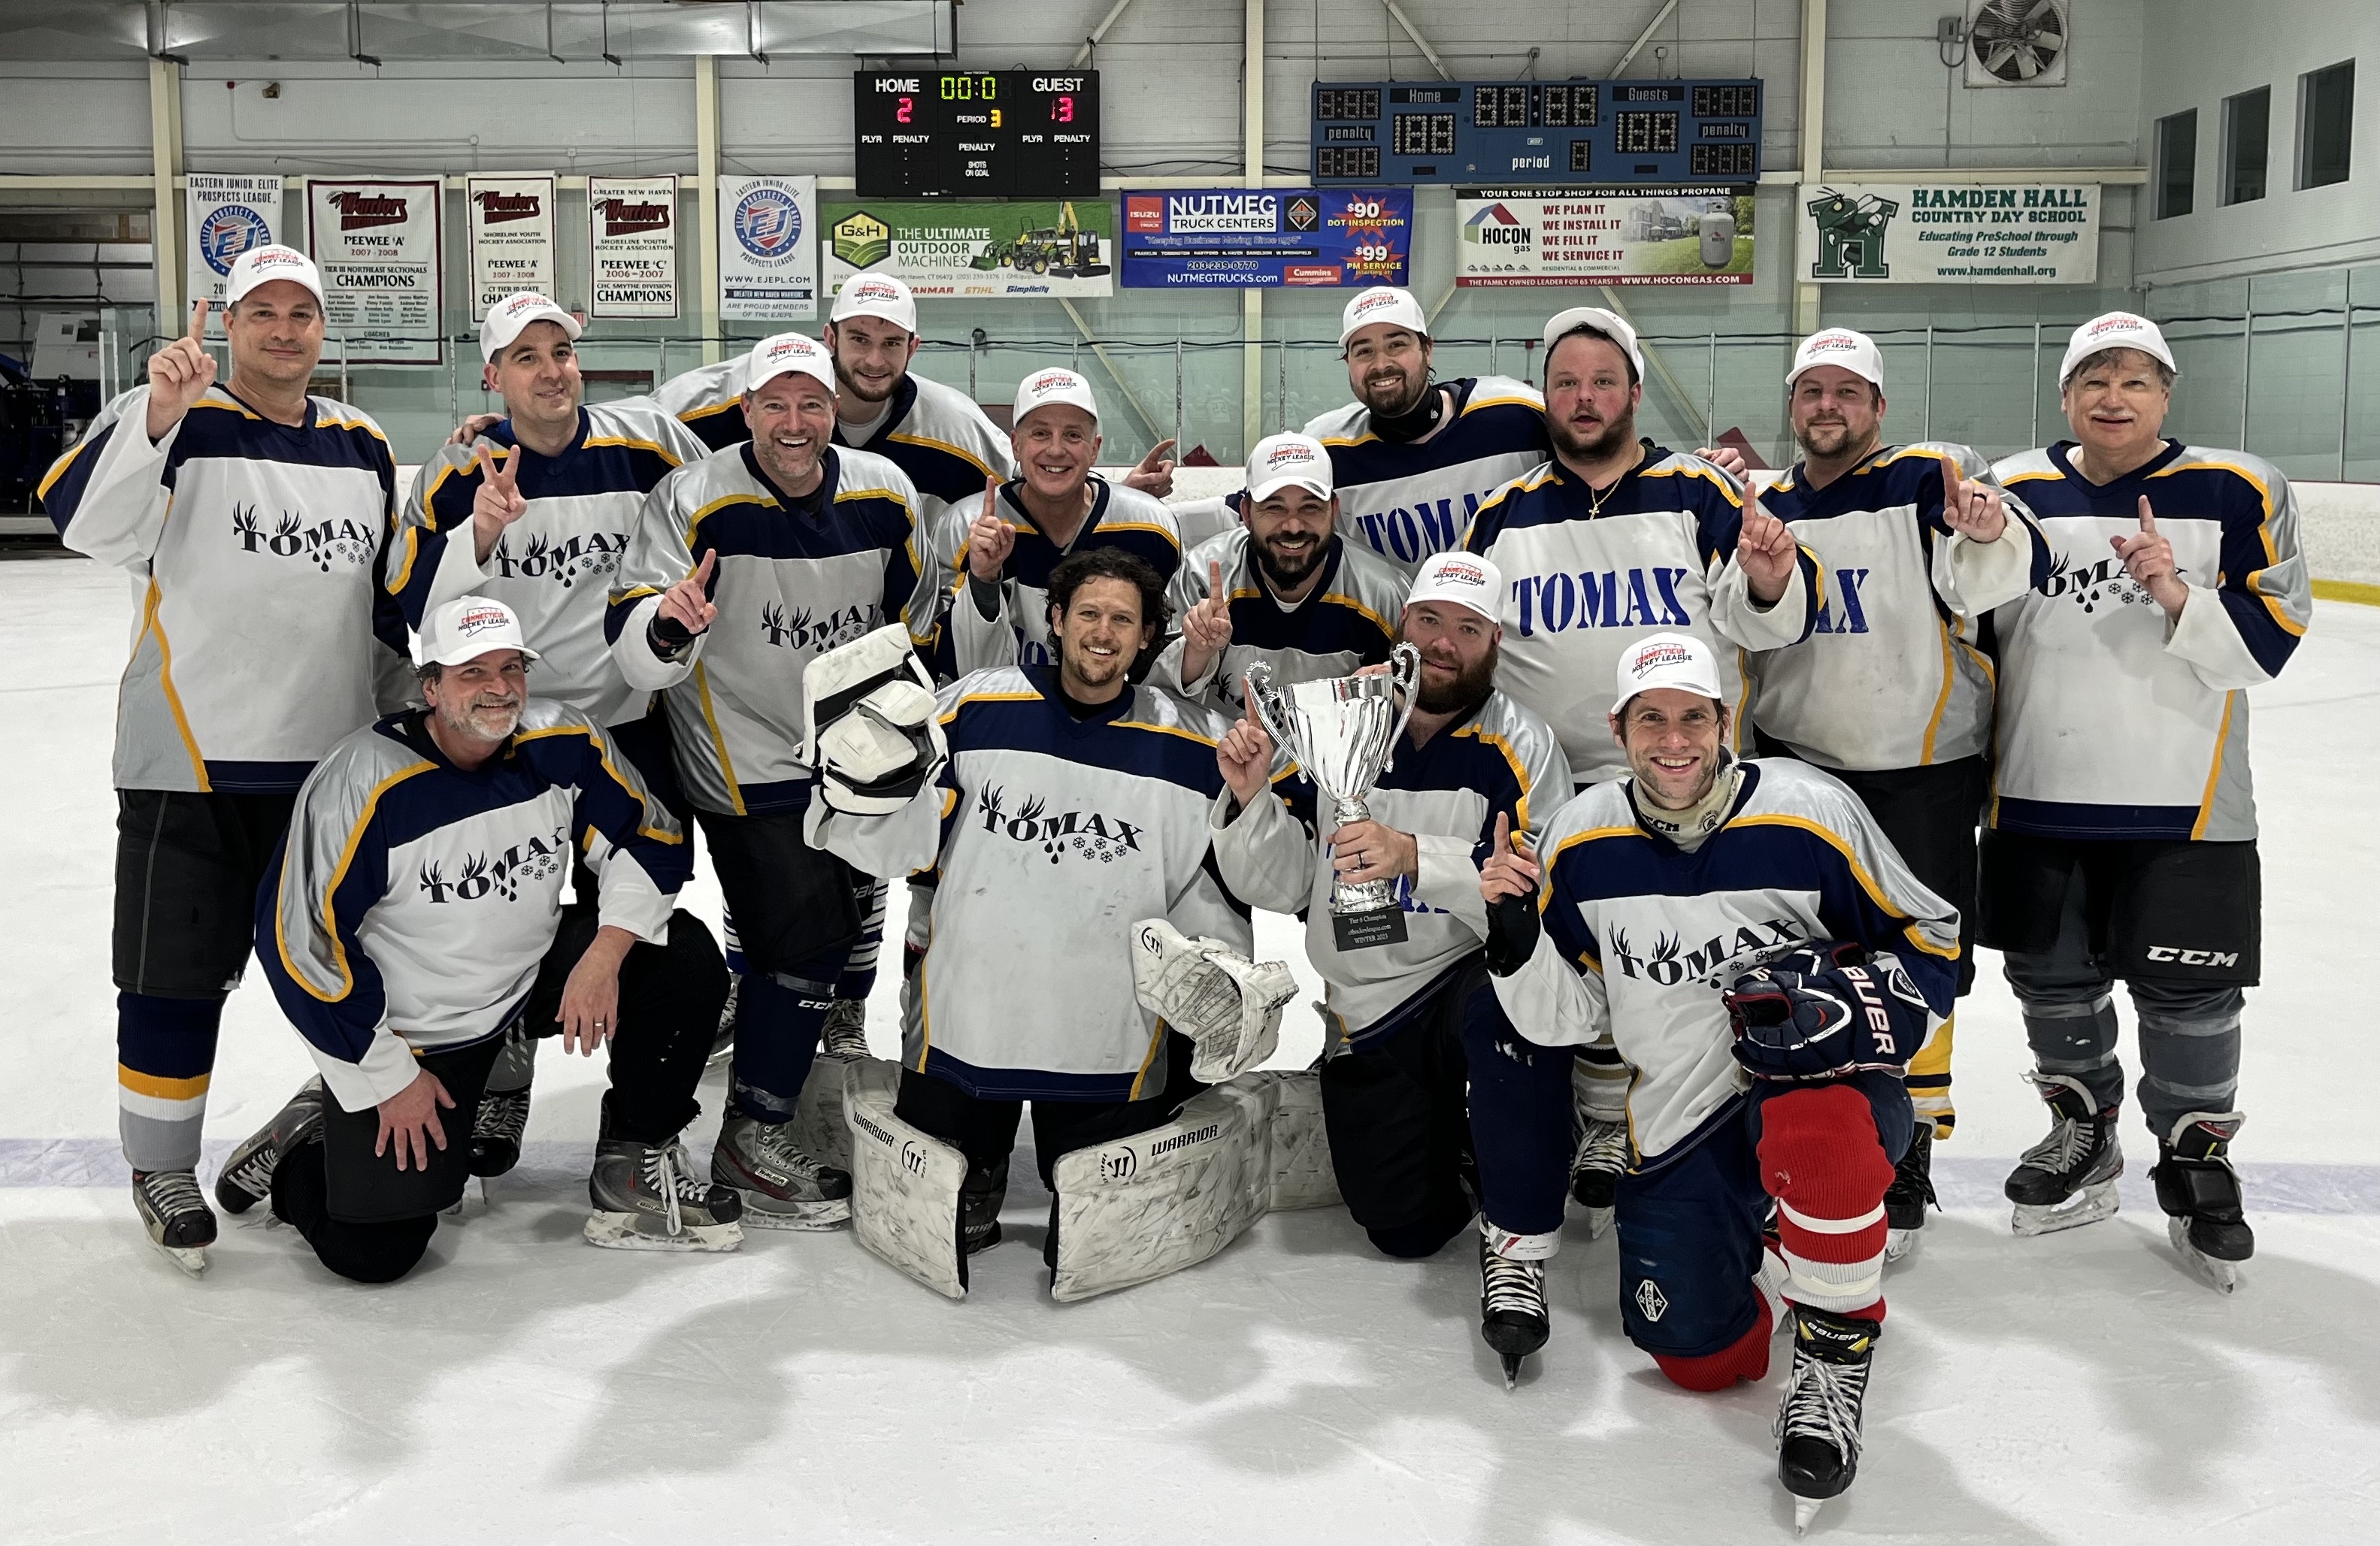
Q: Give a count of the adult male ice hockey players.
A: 14